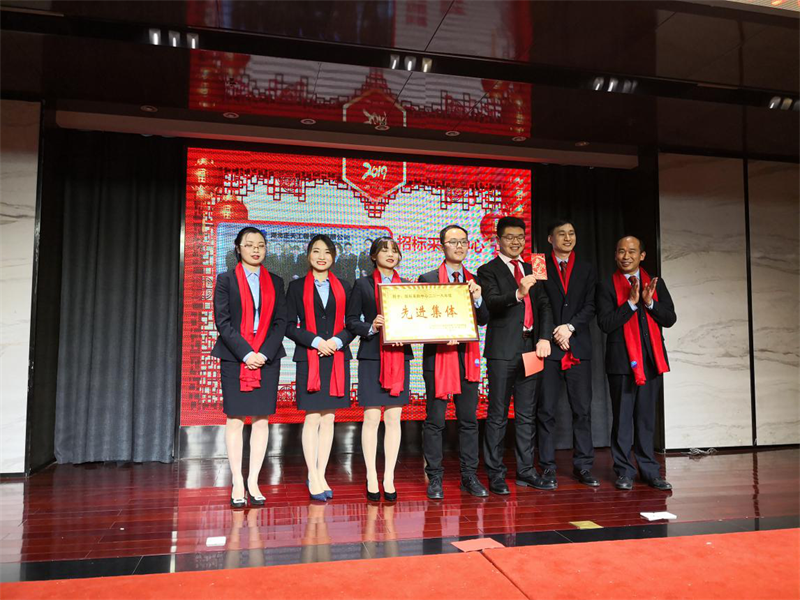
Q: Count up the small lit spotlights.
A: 12